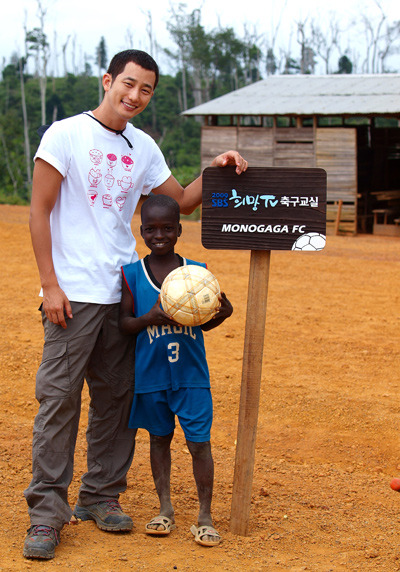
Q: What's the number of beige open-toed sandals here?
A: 2